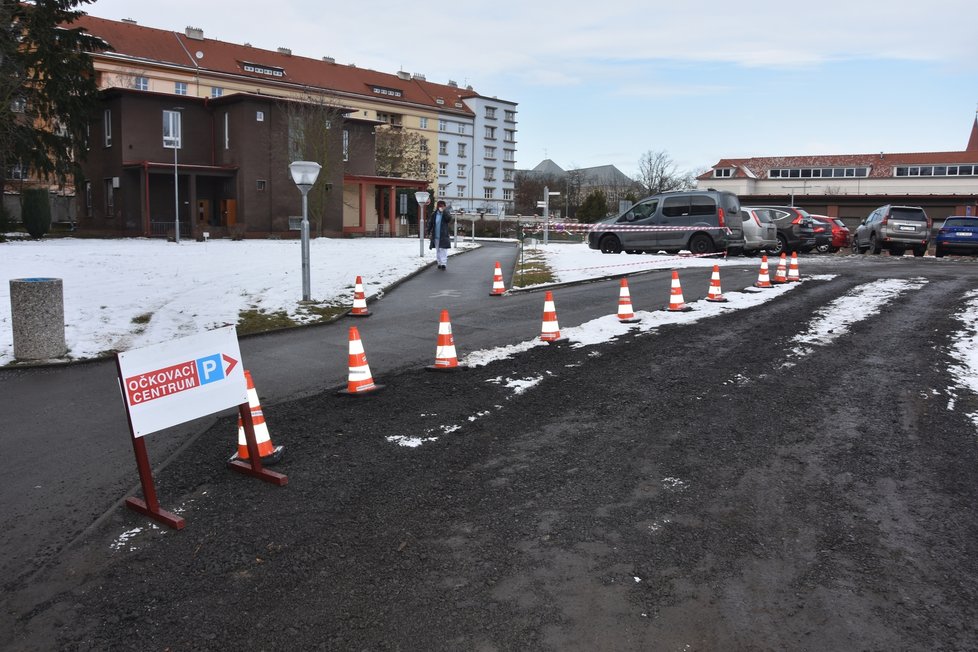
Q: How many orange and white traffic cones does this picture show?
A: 12